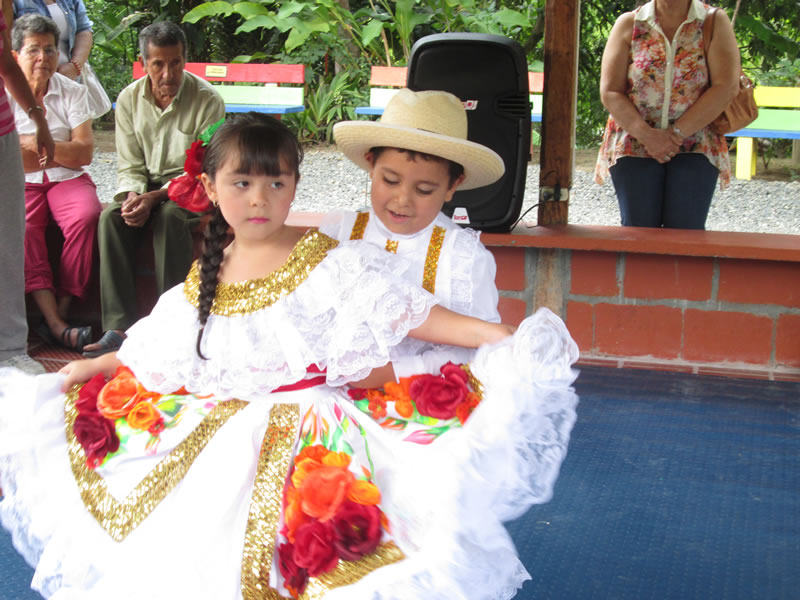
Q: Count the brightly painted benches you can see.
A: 3